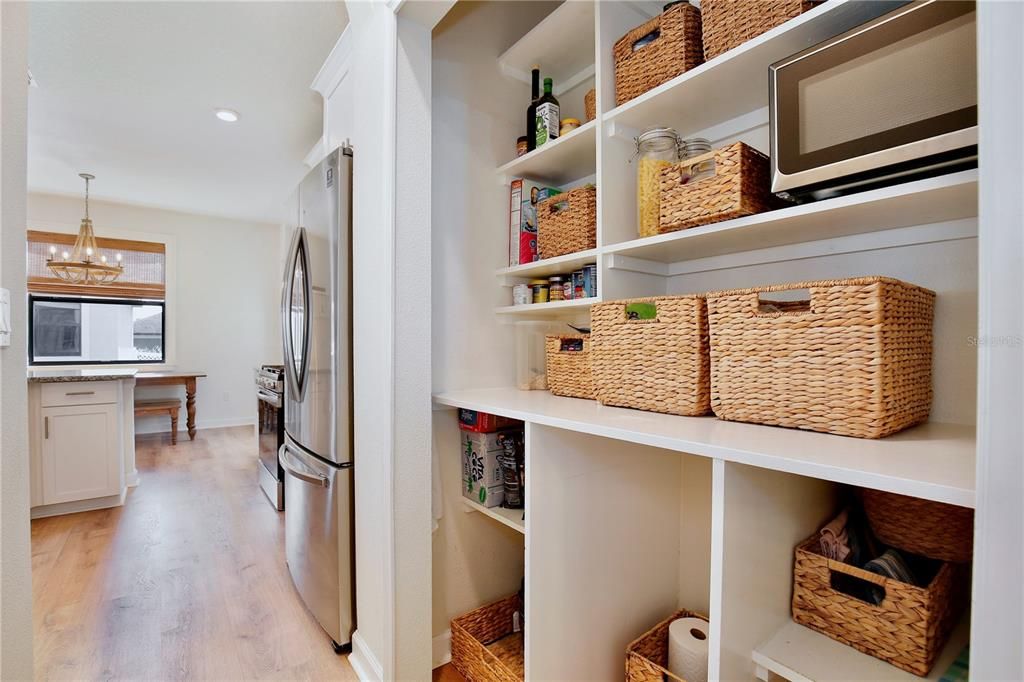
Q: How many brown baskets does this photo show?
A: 12